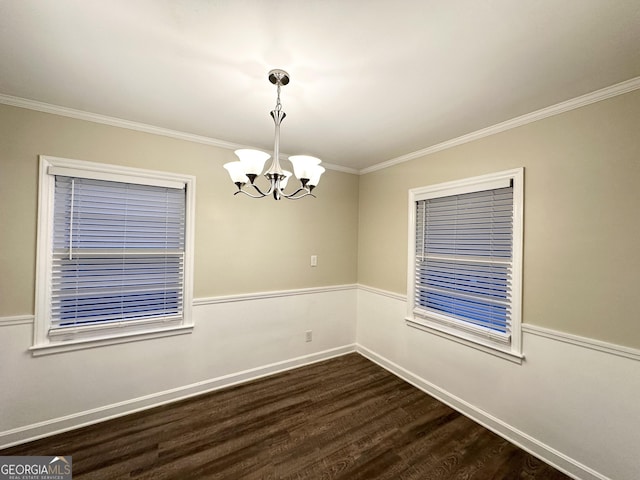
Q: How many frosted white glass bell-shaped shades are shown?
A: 5